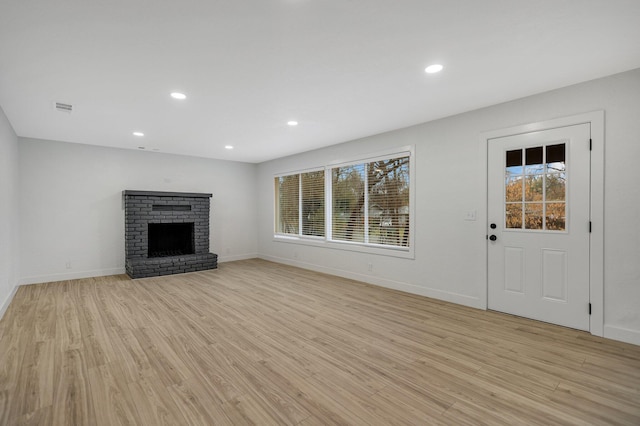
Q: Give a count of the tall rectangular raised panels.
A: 2